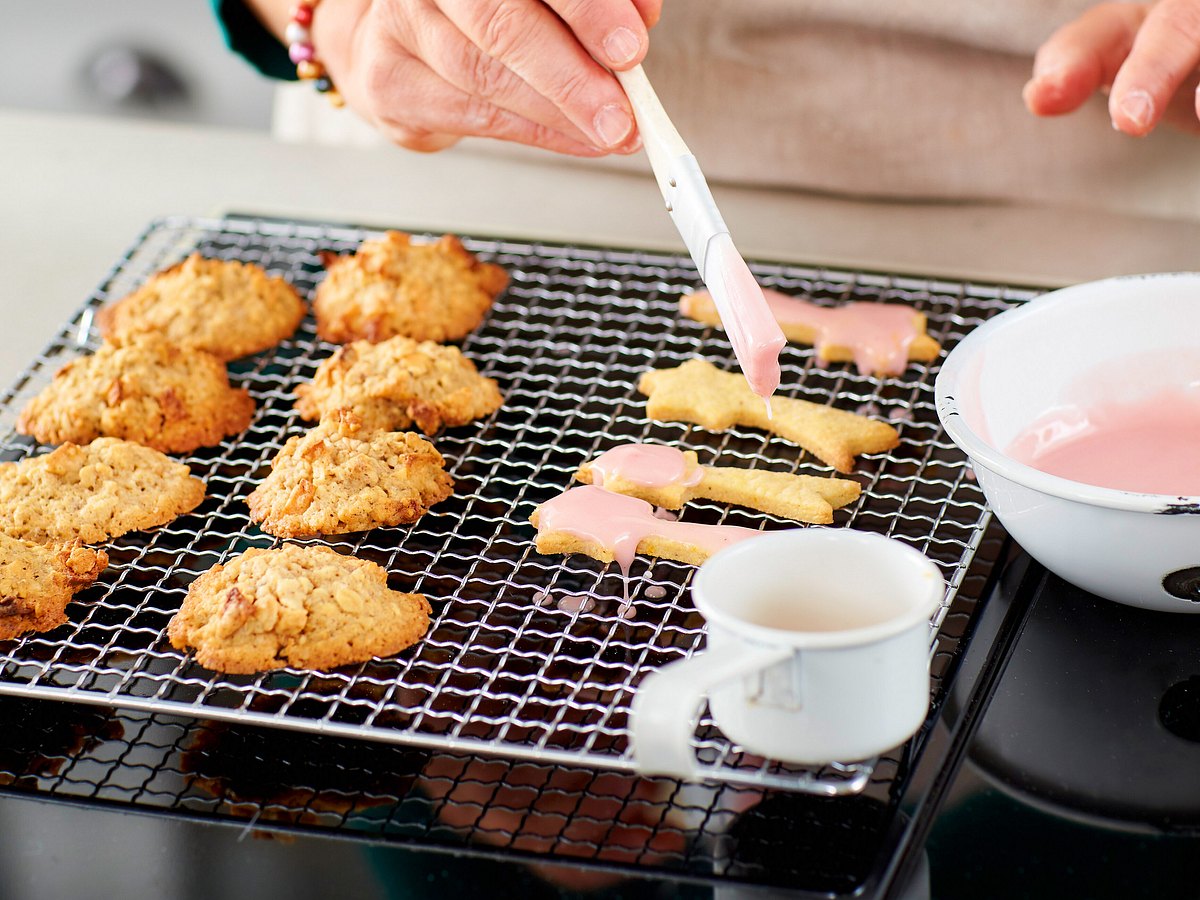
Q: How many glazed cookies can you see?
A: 3